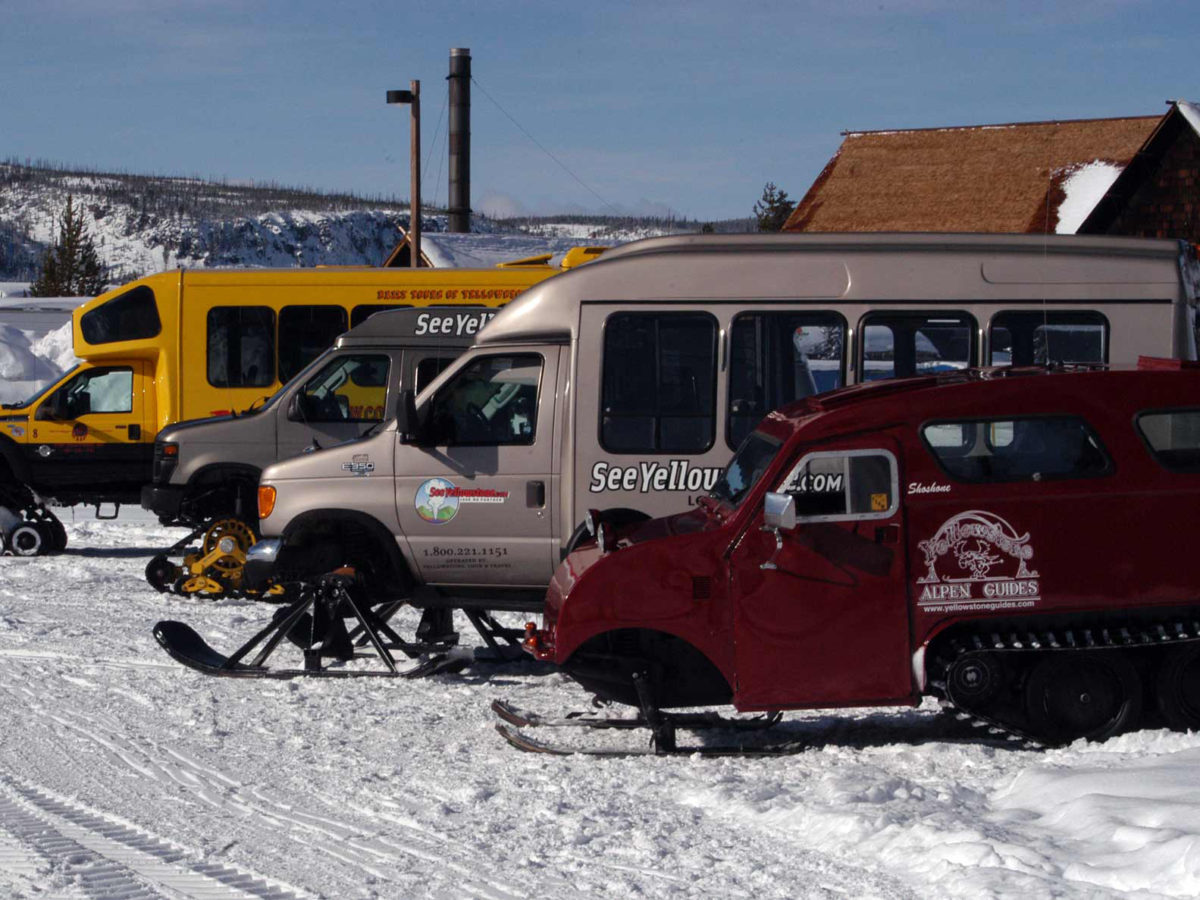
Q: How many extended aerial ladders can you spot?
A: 0